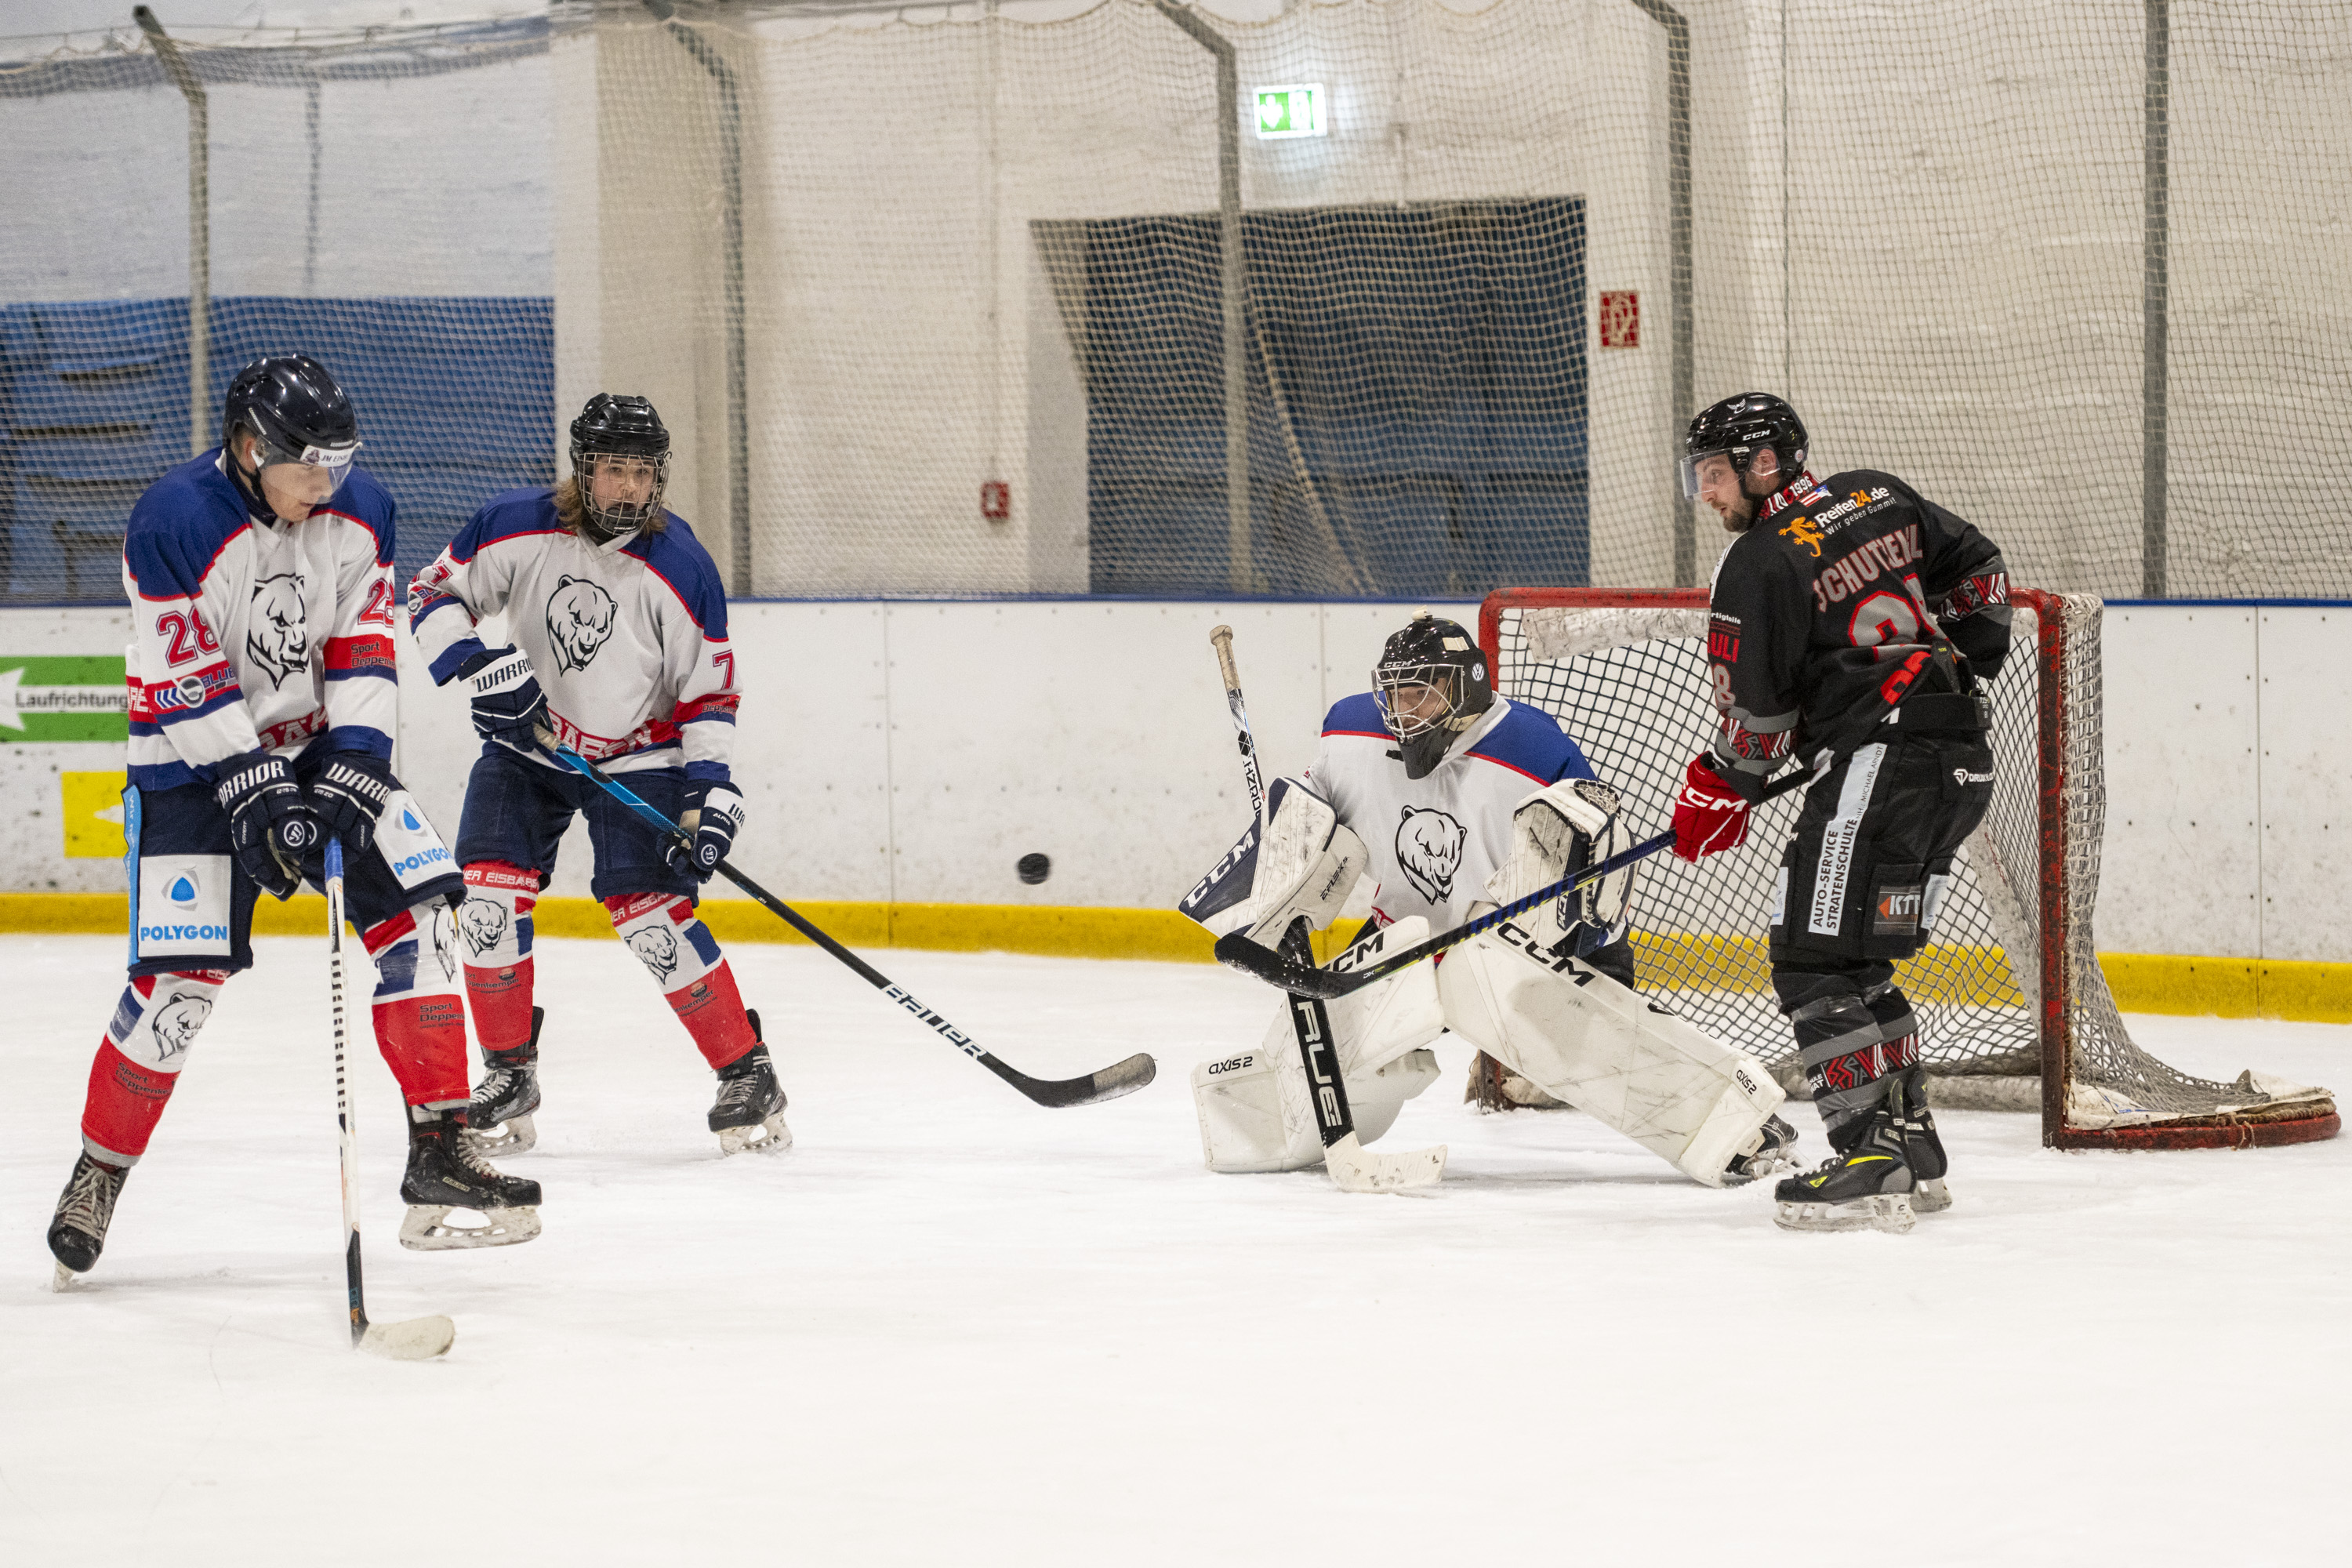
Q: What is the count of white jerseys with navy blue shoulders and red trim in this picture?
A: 3